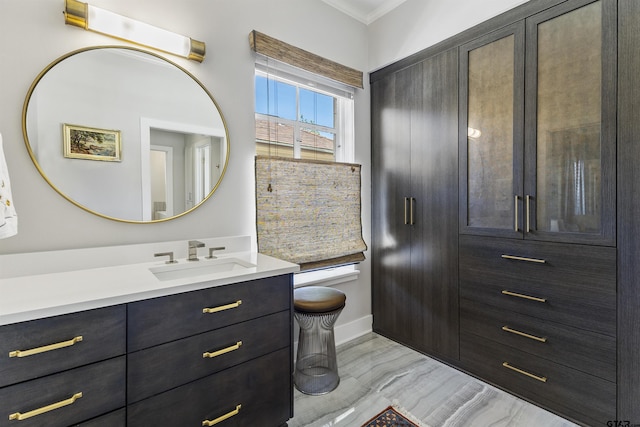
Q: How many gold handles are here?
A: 13